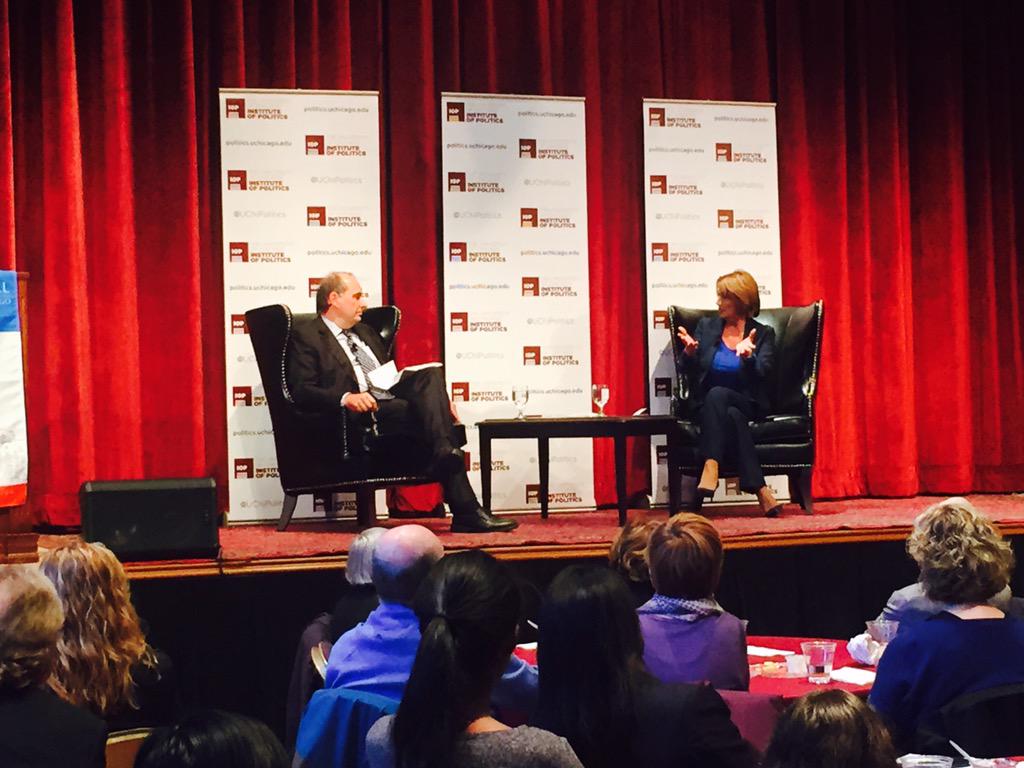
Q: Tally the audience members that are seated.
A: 12